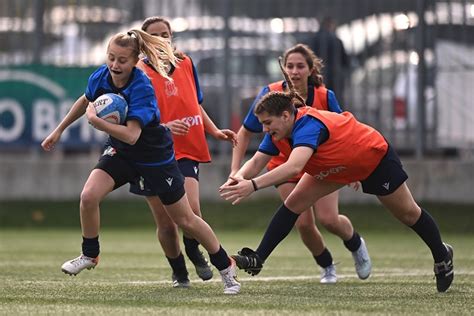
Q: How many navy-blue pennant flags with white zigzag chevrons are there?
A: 0